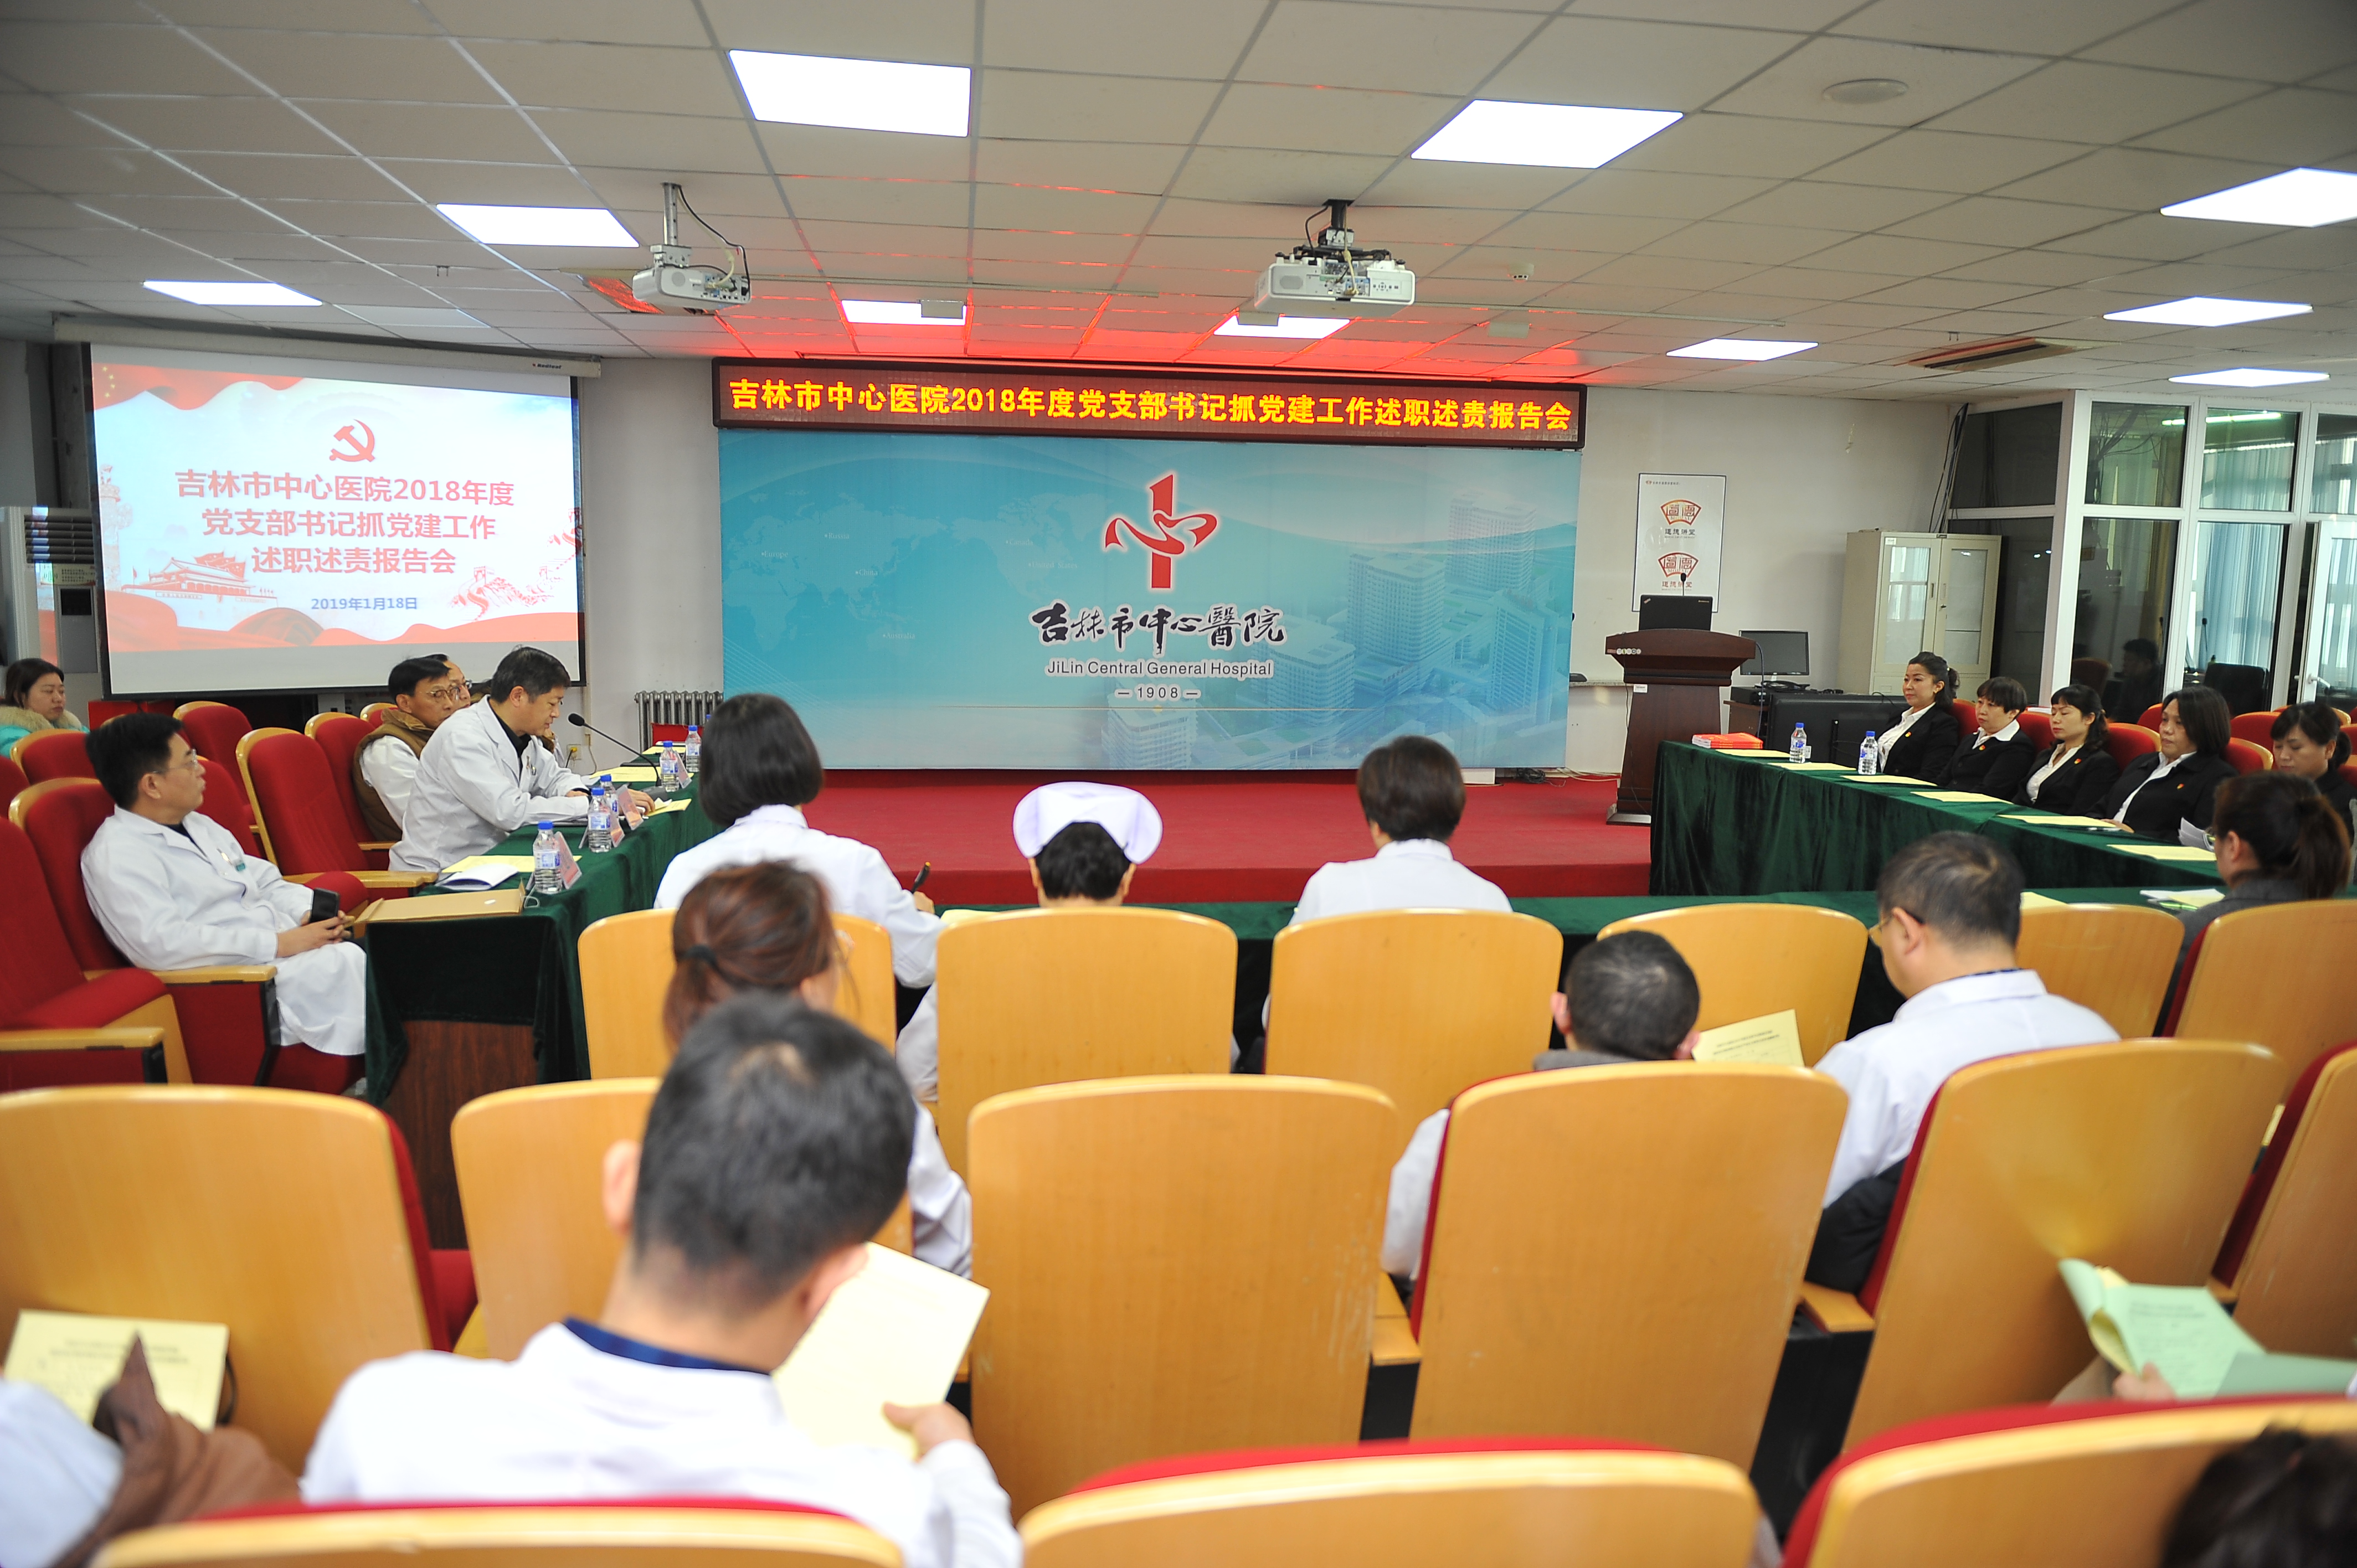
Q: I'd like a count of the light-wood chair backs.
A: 15